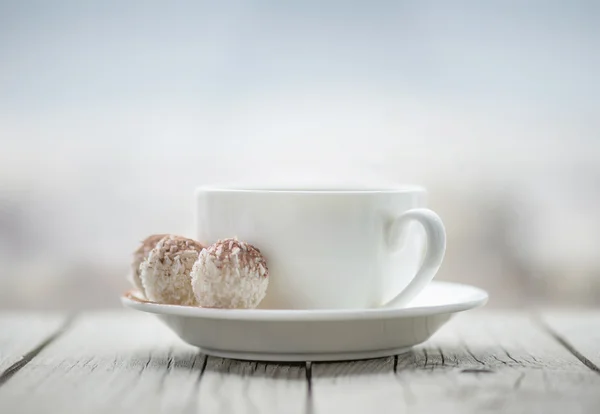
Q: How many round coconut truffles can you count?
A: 3